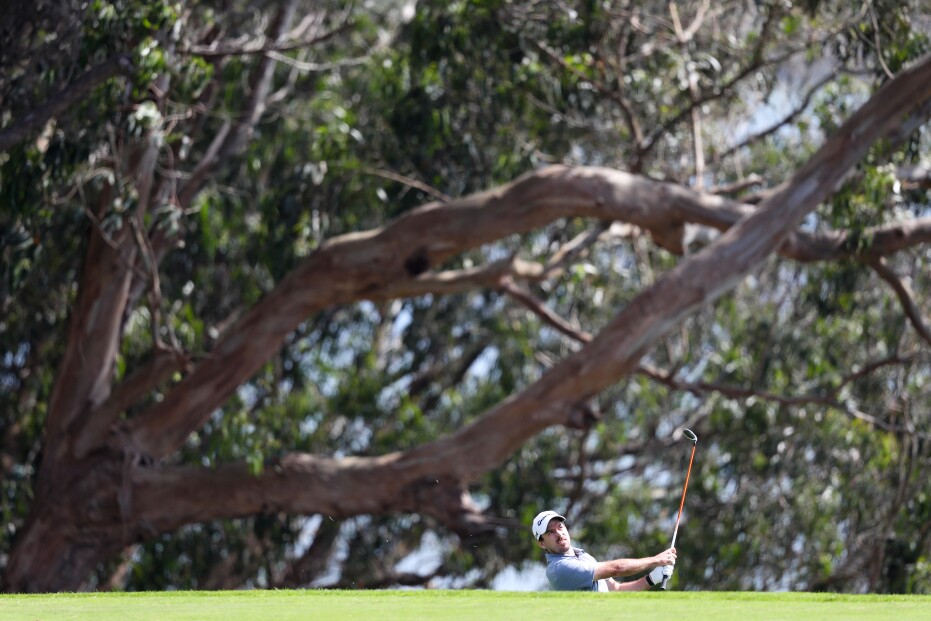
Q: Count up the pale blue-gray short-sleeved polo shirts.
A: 1